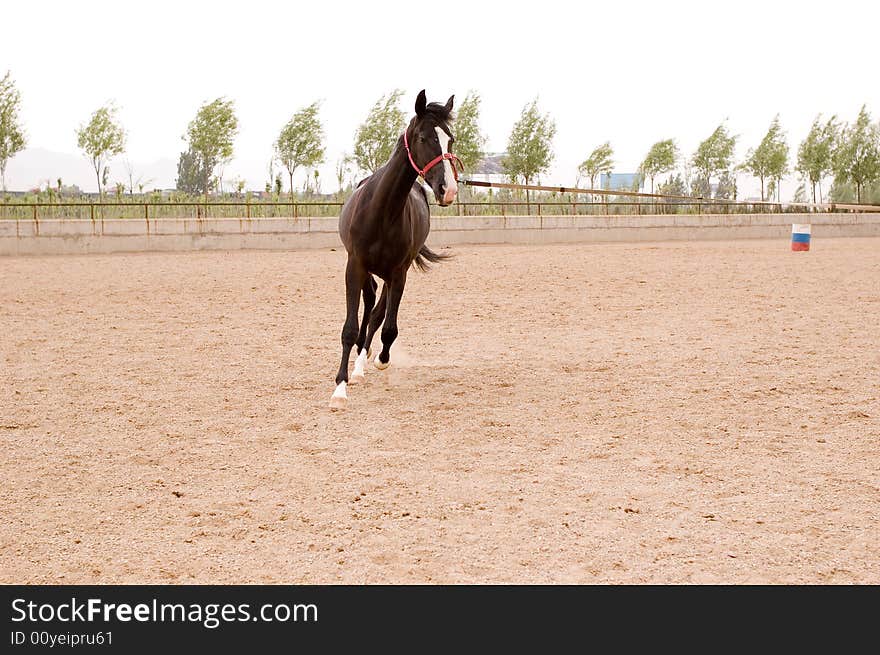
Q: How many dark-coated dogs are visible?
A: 0